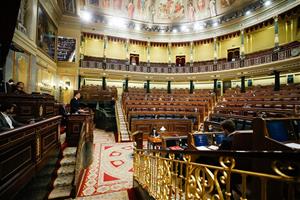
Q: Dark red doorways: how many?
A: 3